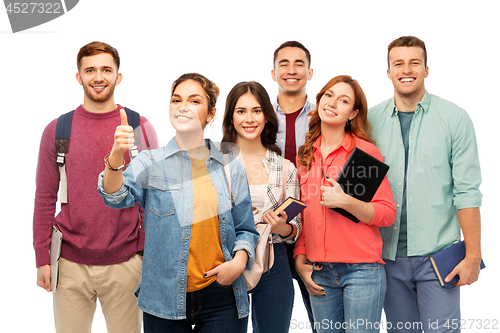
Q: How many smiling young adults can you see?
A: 6